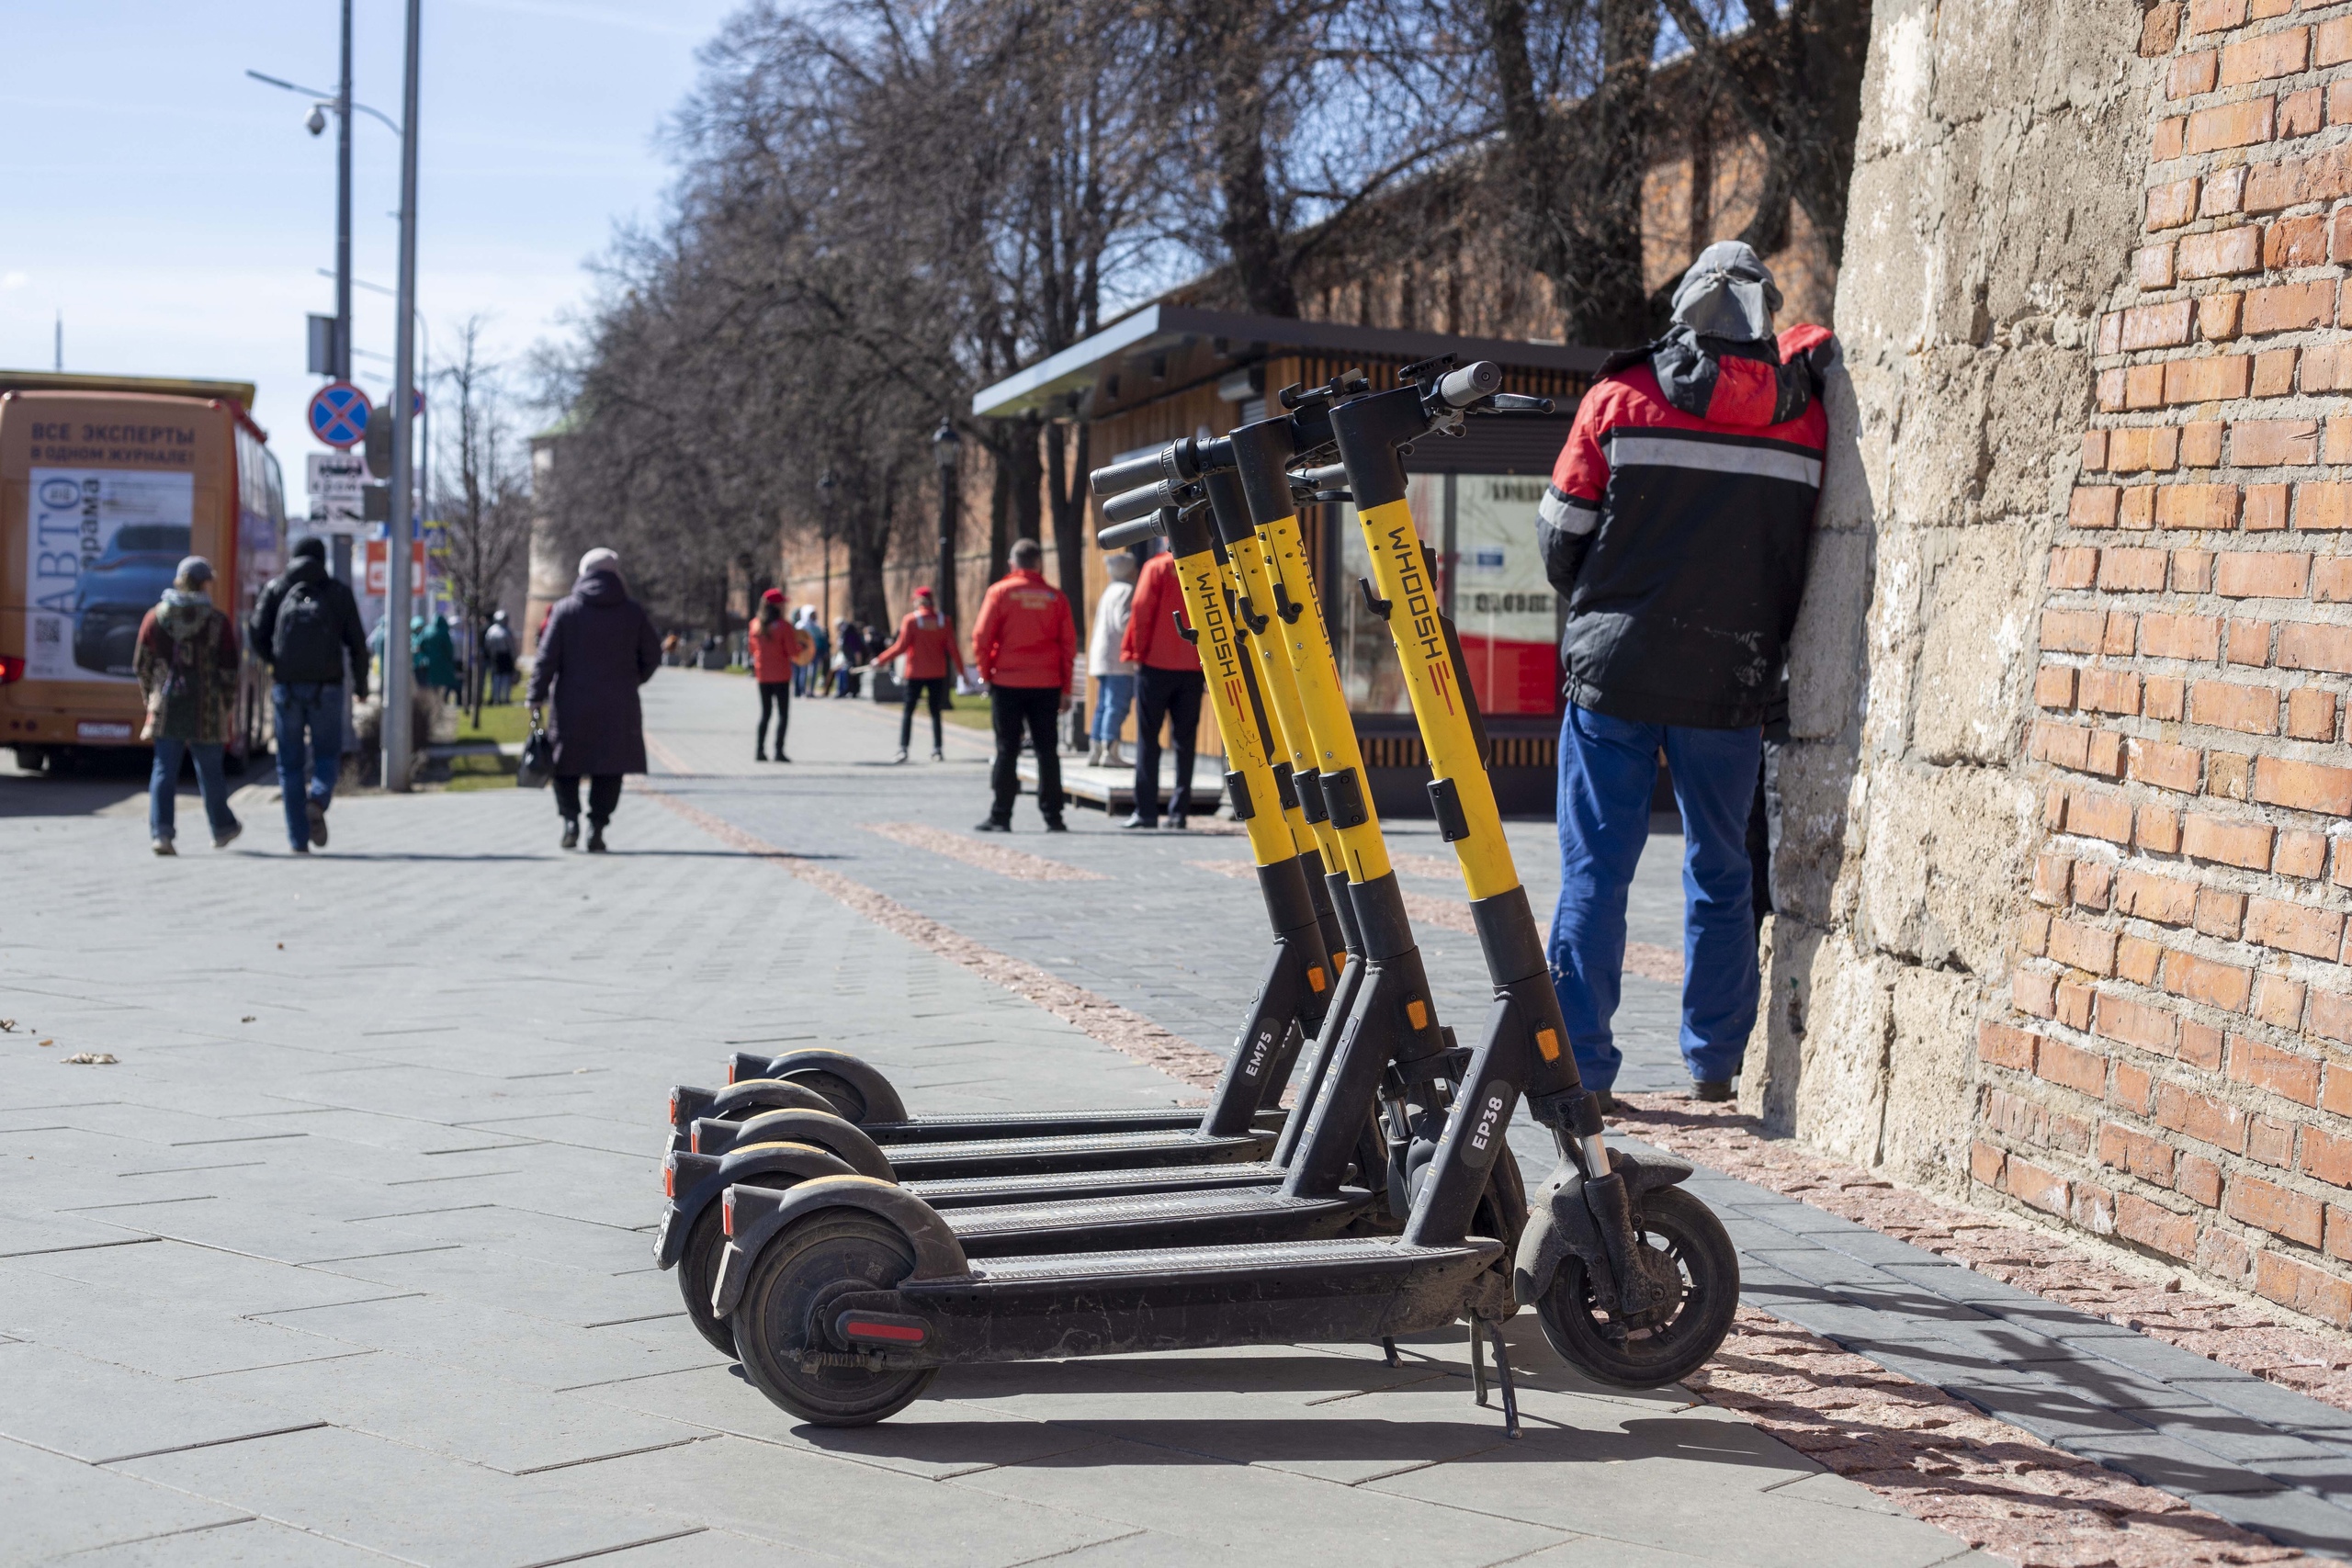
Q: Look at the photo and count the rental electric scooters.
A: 5